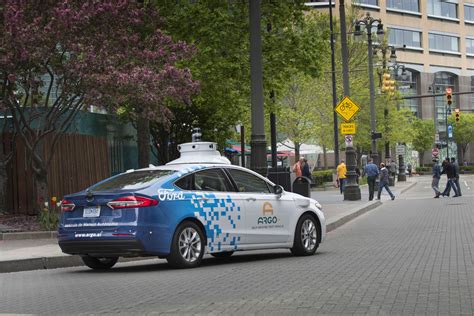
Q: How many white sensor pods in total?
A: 1